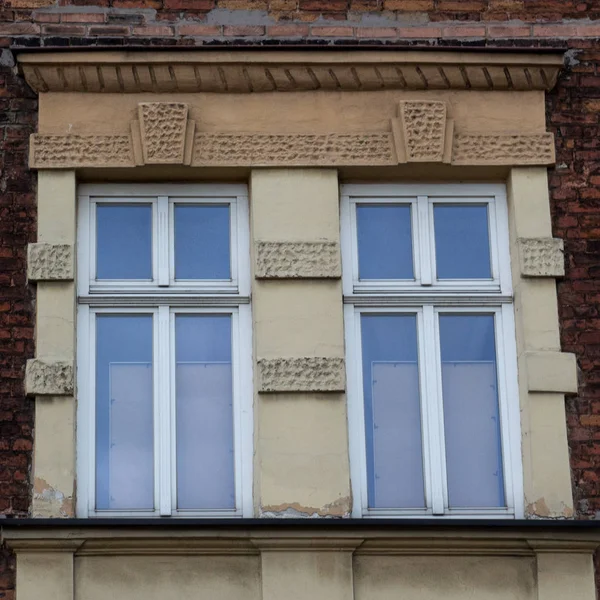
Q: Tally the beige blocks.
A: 6